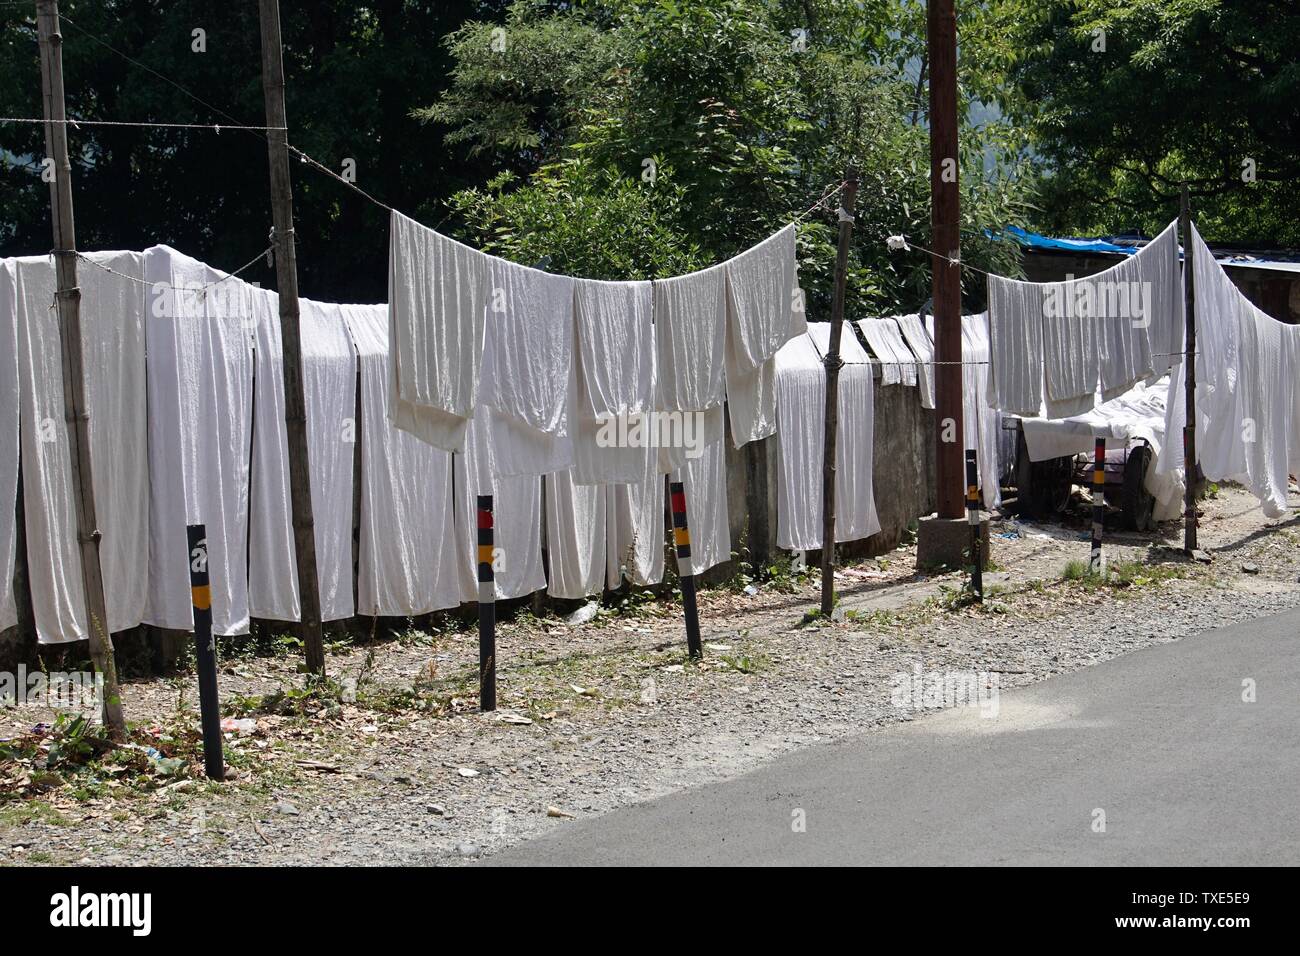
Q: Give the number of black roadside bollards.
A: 5